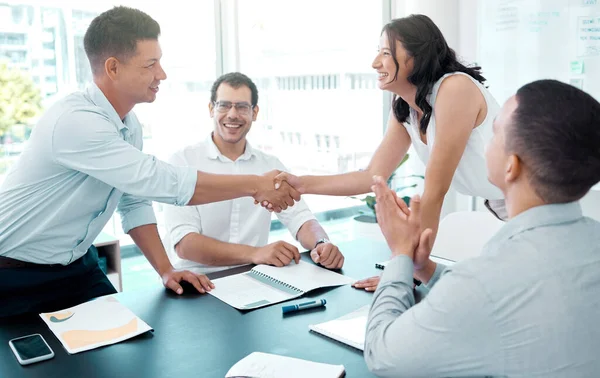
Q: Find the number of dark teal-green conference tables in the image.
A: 1